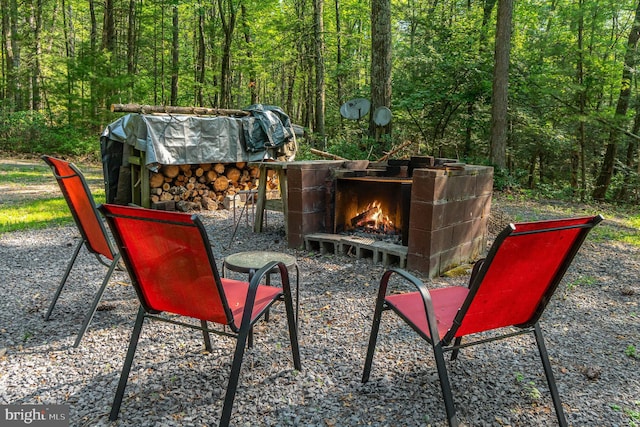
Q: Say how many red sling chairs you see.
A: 3